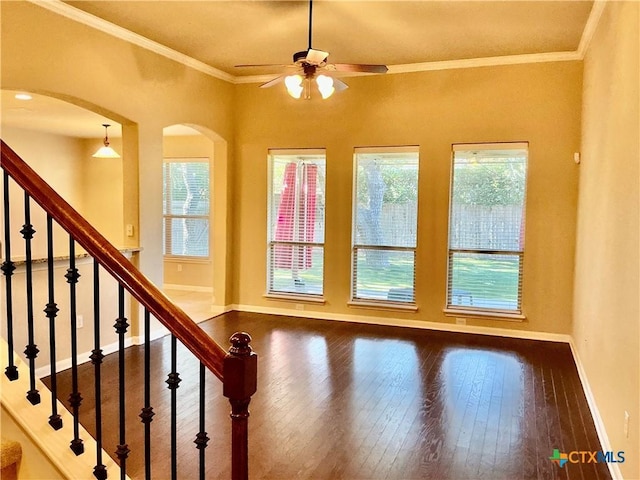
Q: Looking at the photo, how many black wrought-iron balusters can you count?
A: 9